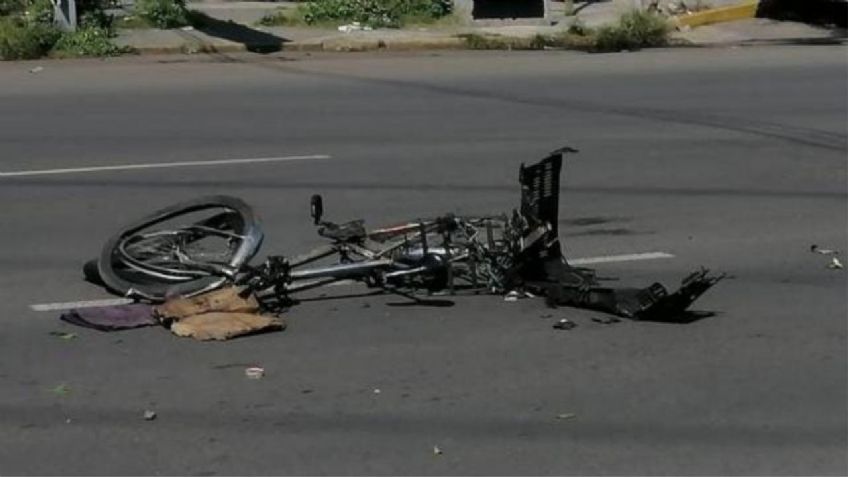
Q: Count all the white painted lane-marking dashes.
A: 2